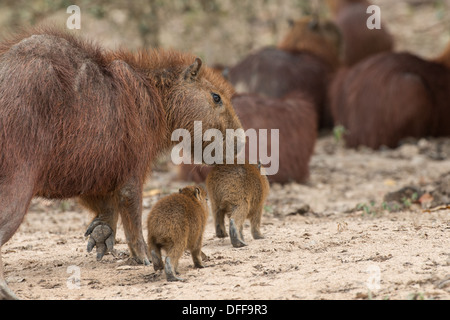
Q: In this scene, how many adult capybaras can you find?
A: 5